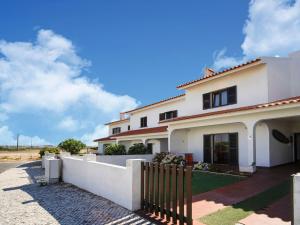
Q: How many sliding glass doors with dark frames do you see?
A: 1